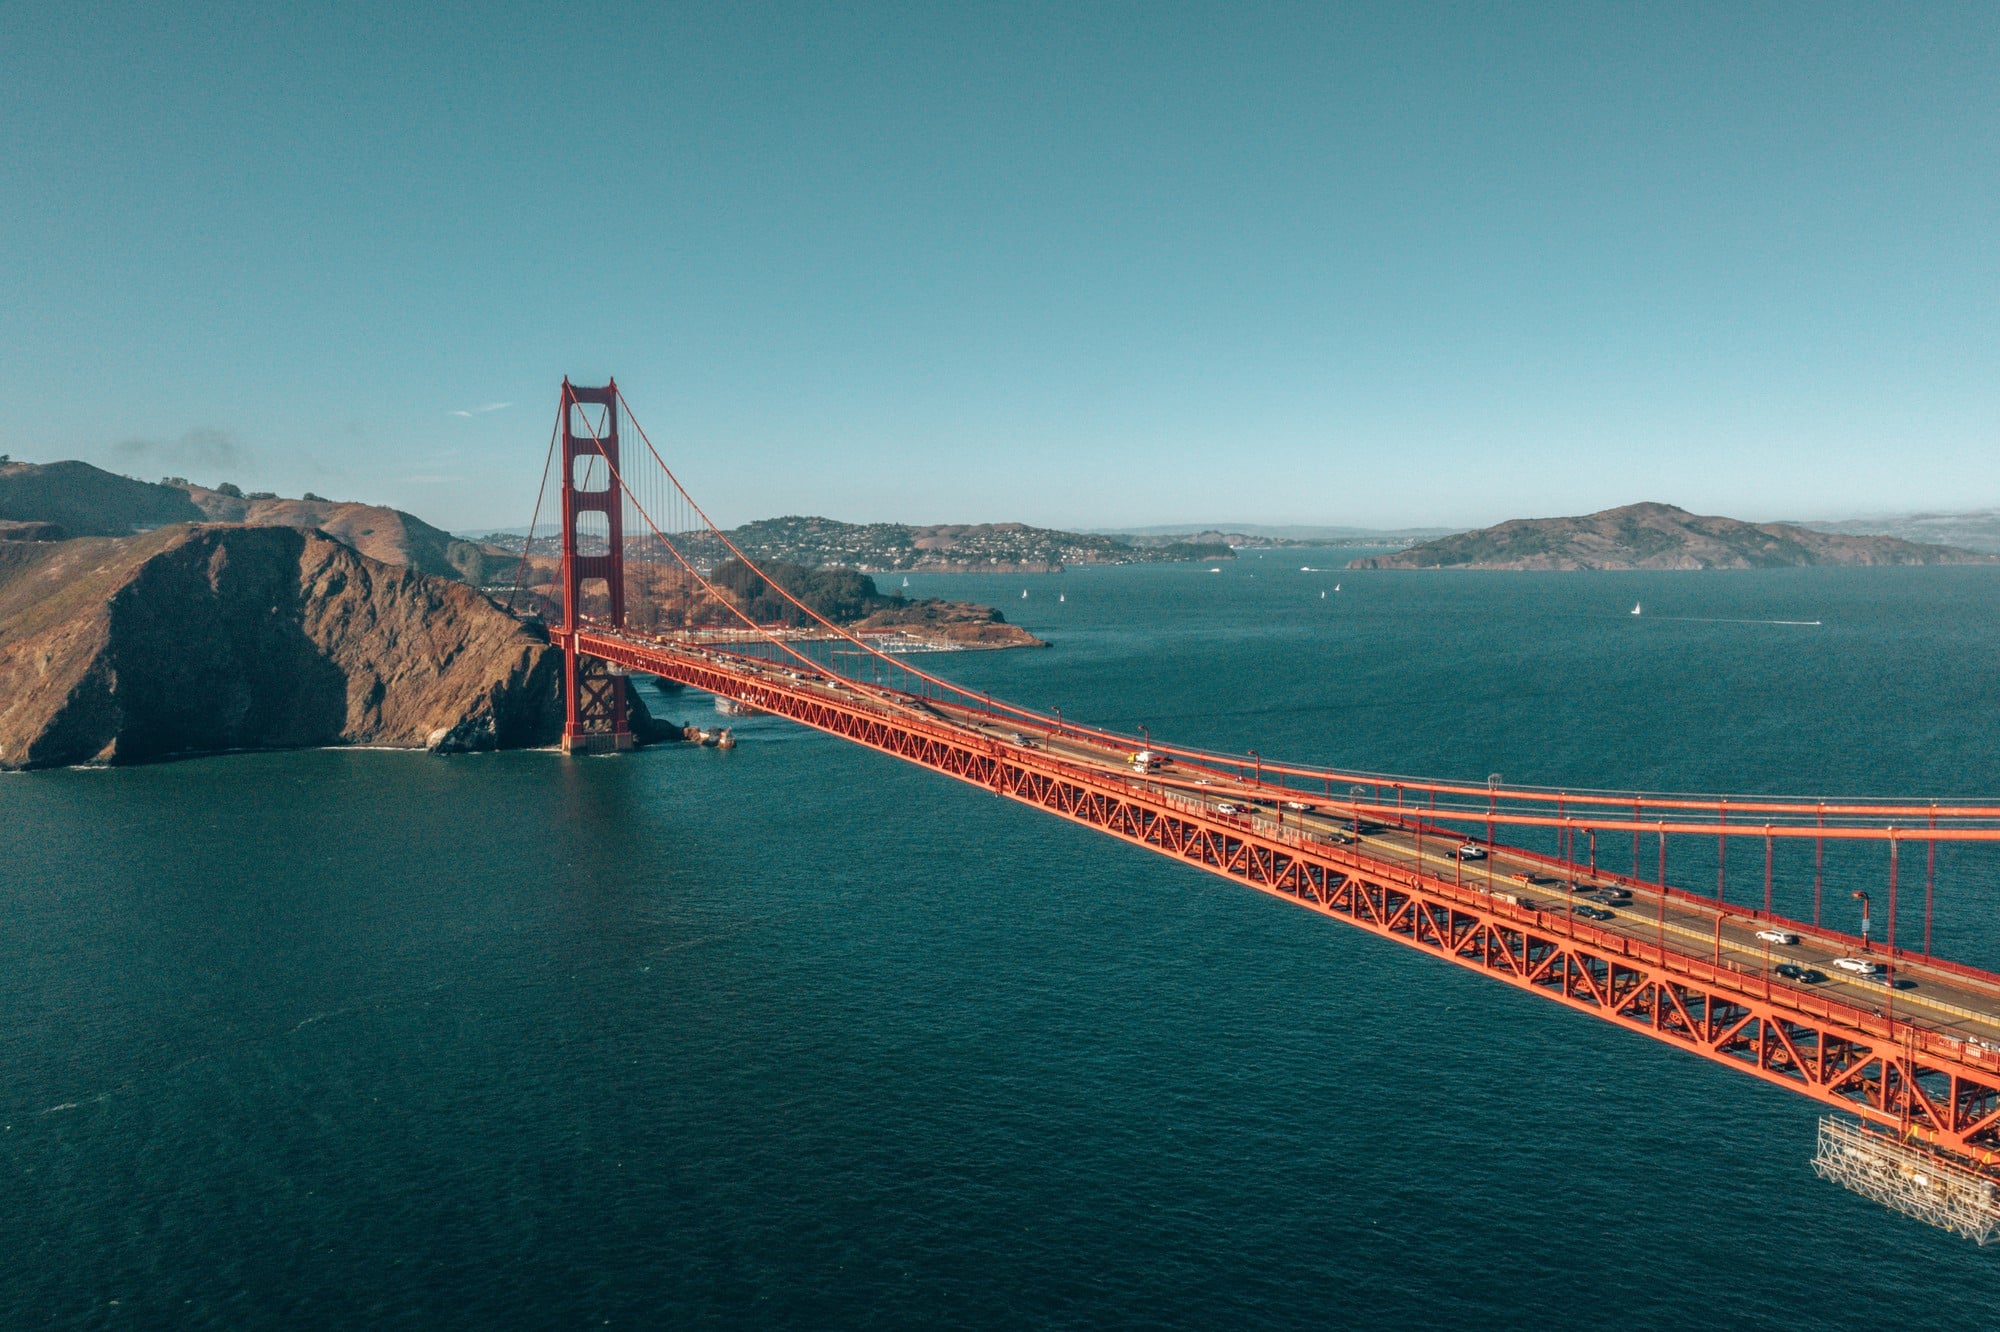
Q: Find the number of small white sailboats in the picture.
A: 6